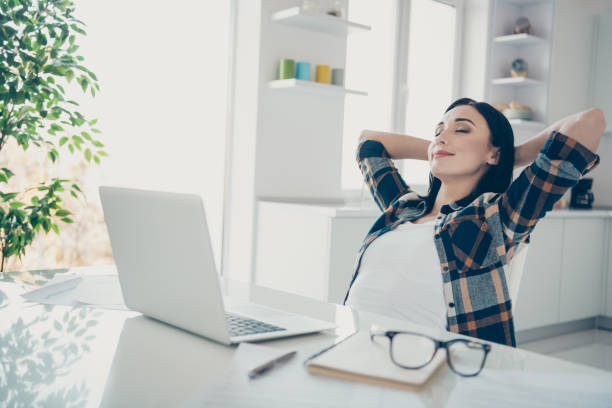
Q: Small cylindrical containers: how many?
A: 4